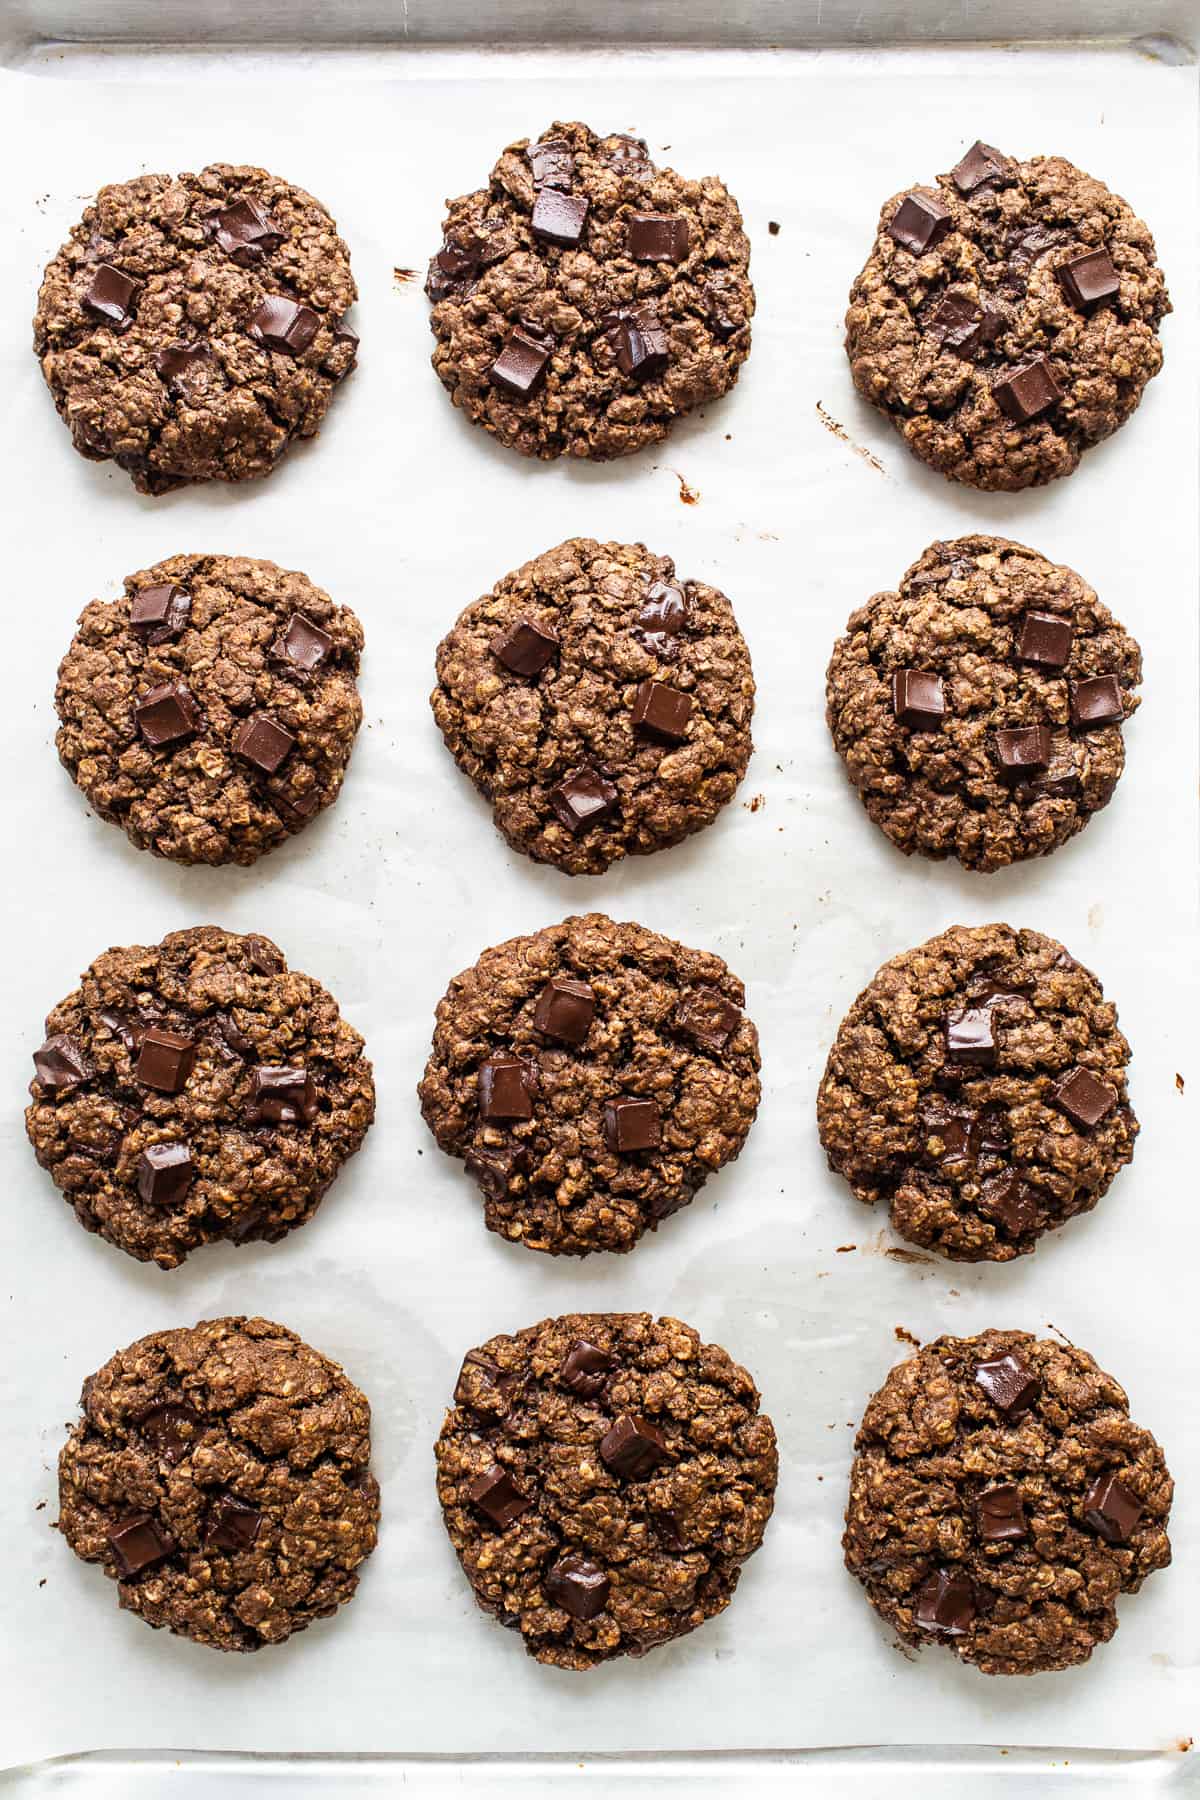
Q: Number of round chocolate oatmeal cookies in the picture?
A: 12